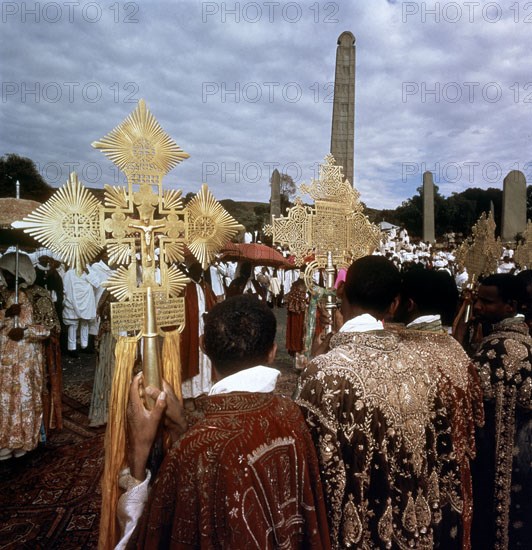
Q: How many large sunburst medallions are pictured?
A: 3